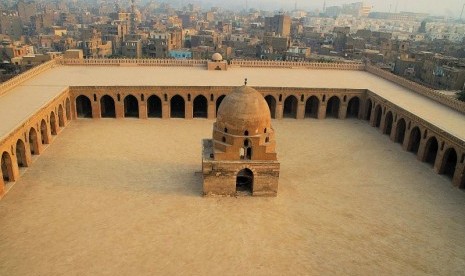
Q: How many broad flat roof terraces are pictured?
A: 3